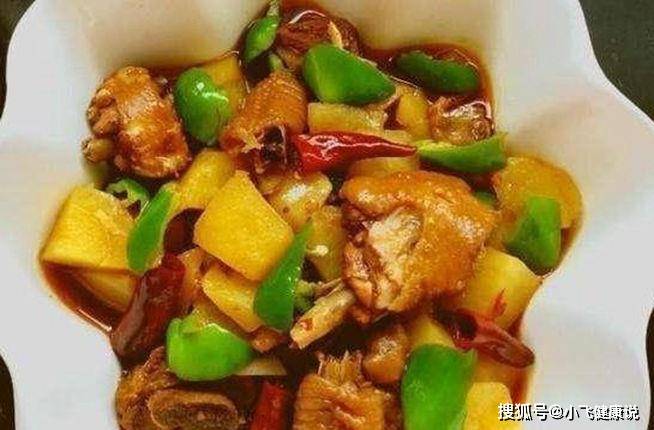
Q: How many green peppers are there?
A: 11